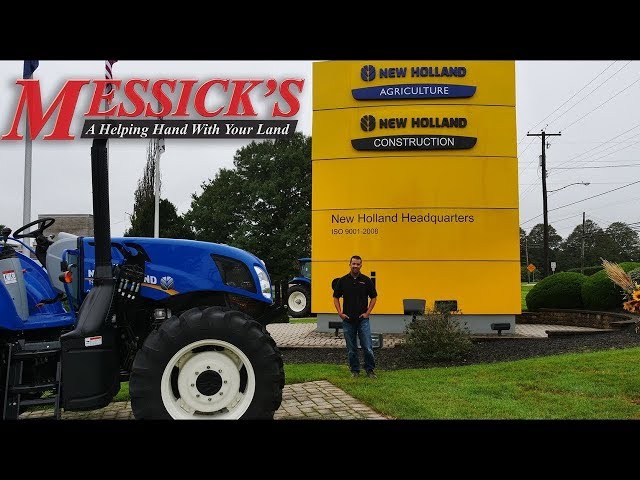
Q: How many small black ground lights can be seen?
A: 2